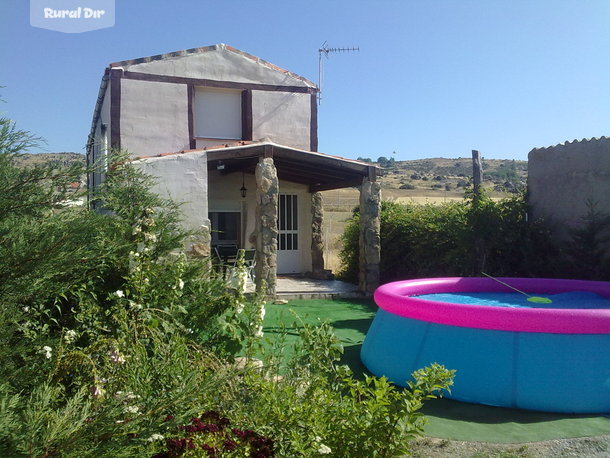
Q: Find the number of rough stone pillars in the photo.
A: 3